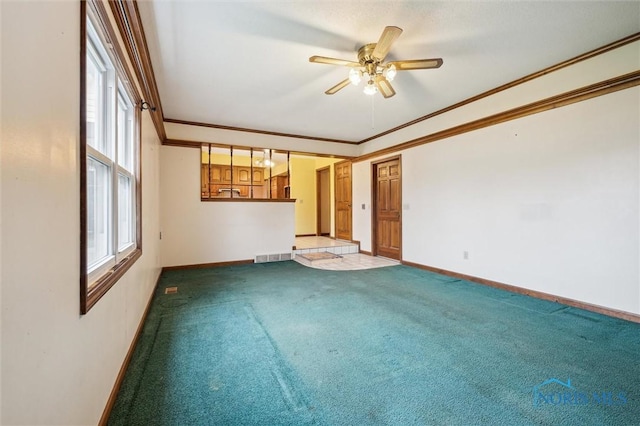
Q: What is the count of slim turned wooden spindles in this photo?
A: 5